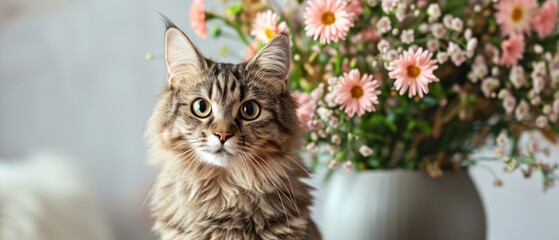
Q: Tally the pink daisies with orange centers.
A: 5